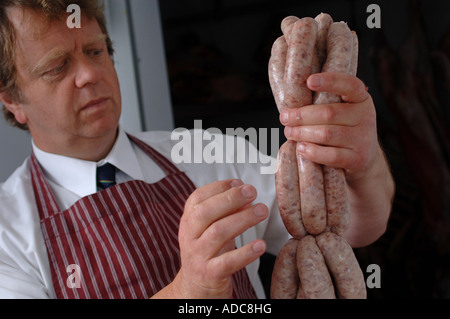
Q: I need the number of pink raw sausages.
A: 12